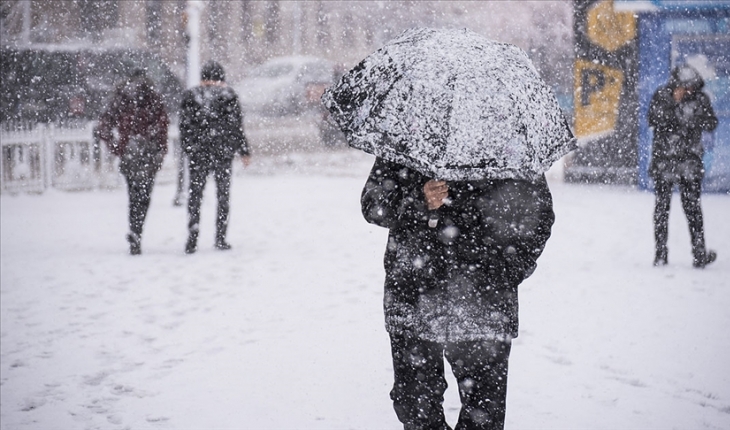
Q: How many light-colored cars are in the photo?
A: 1